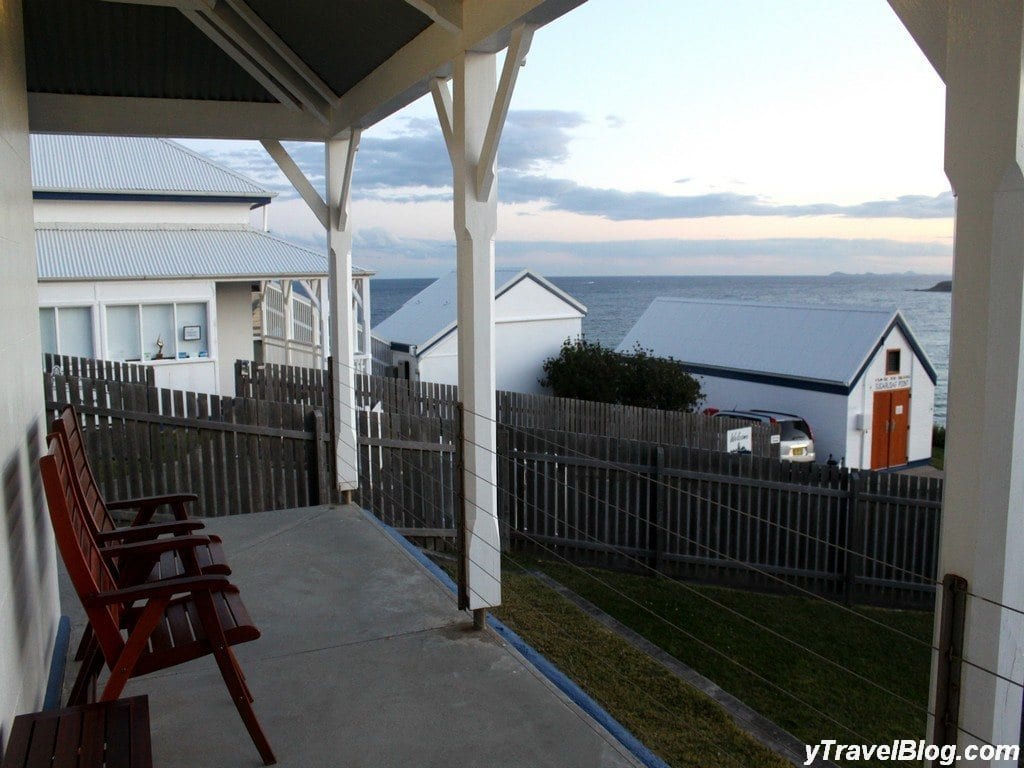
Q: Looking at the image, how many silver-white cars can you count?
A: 1